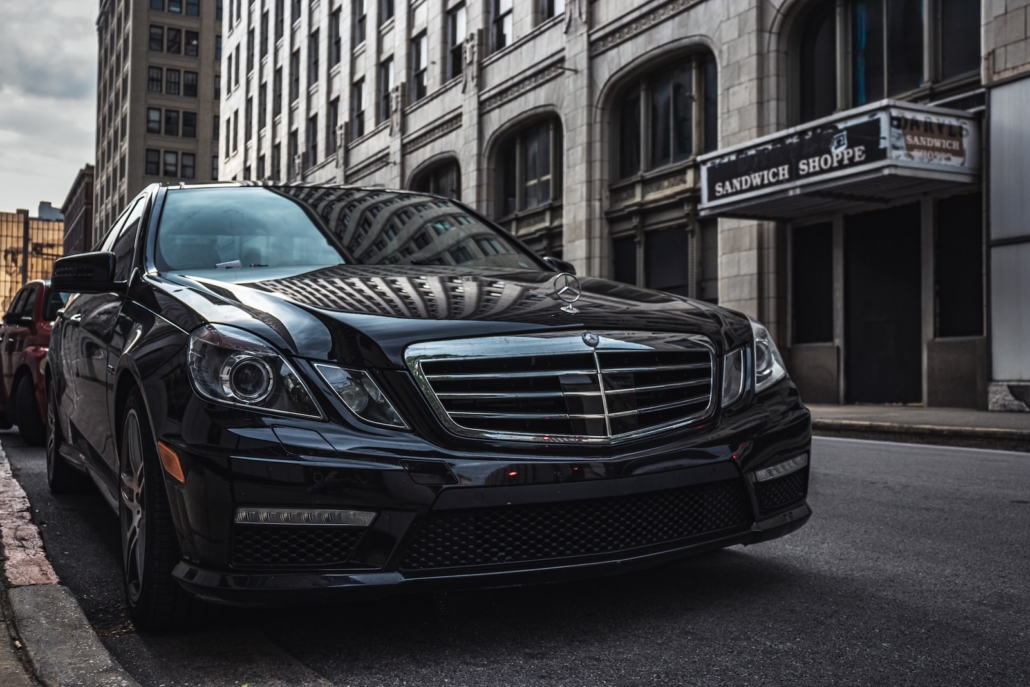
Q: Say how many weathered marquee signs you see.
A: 1